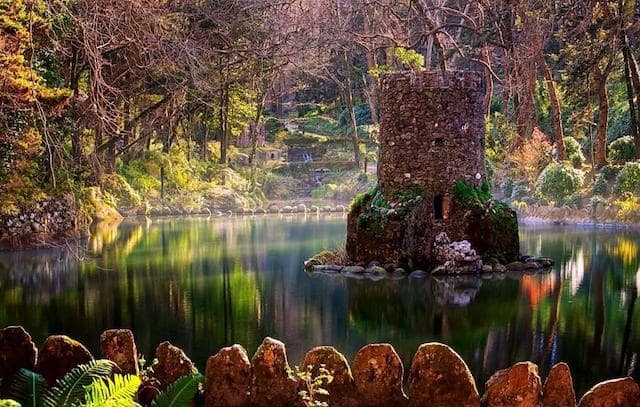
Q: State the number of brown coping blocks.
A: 12